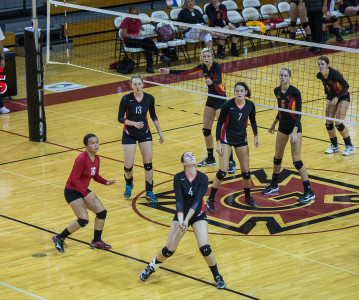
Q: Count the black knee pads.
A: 13